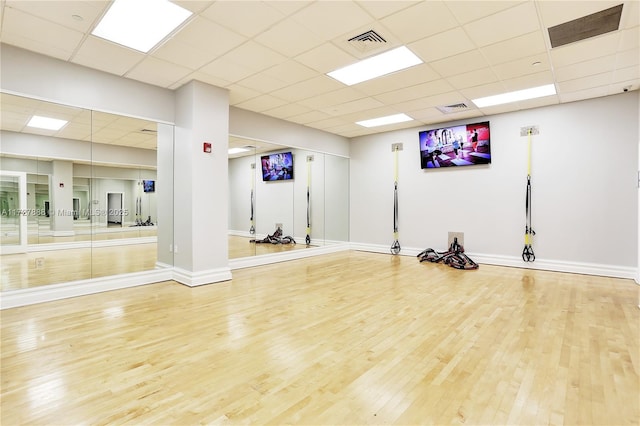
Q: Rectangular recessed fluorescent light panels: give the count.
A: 4